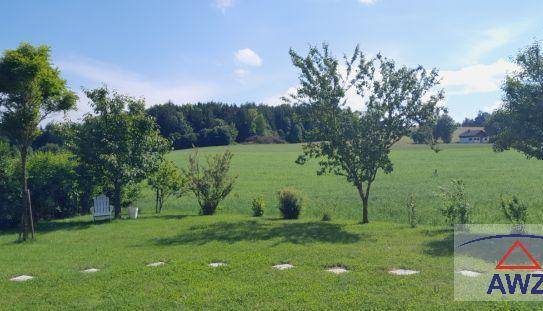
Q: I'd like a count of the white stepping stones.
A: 8